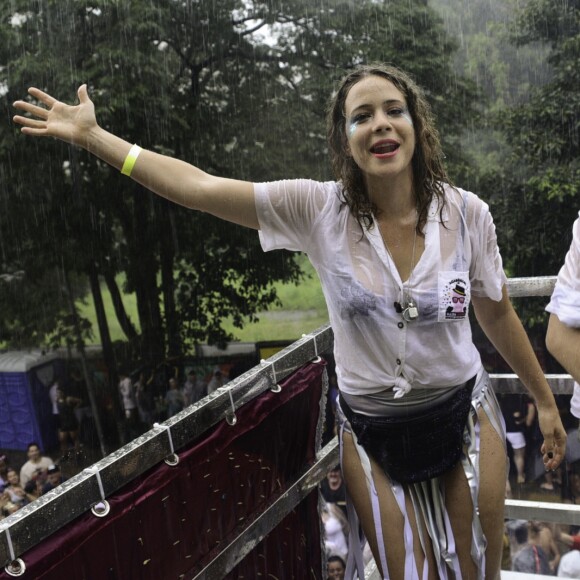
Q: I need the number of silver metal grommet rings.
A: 6